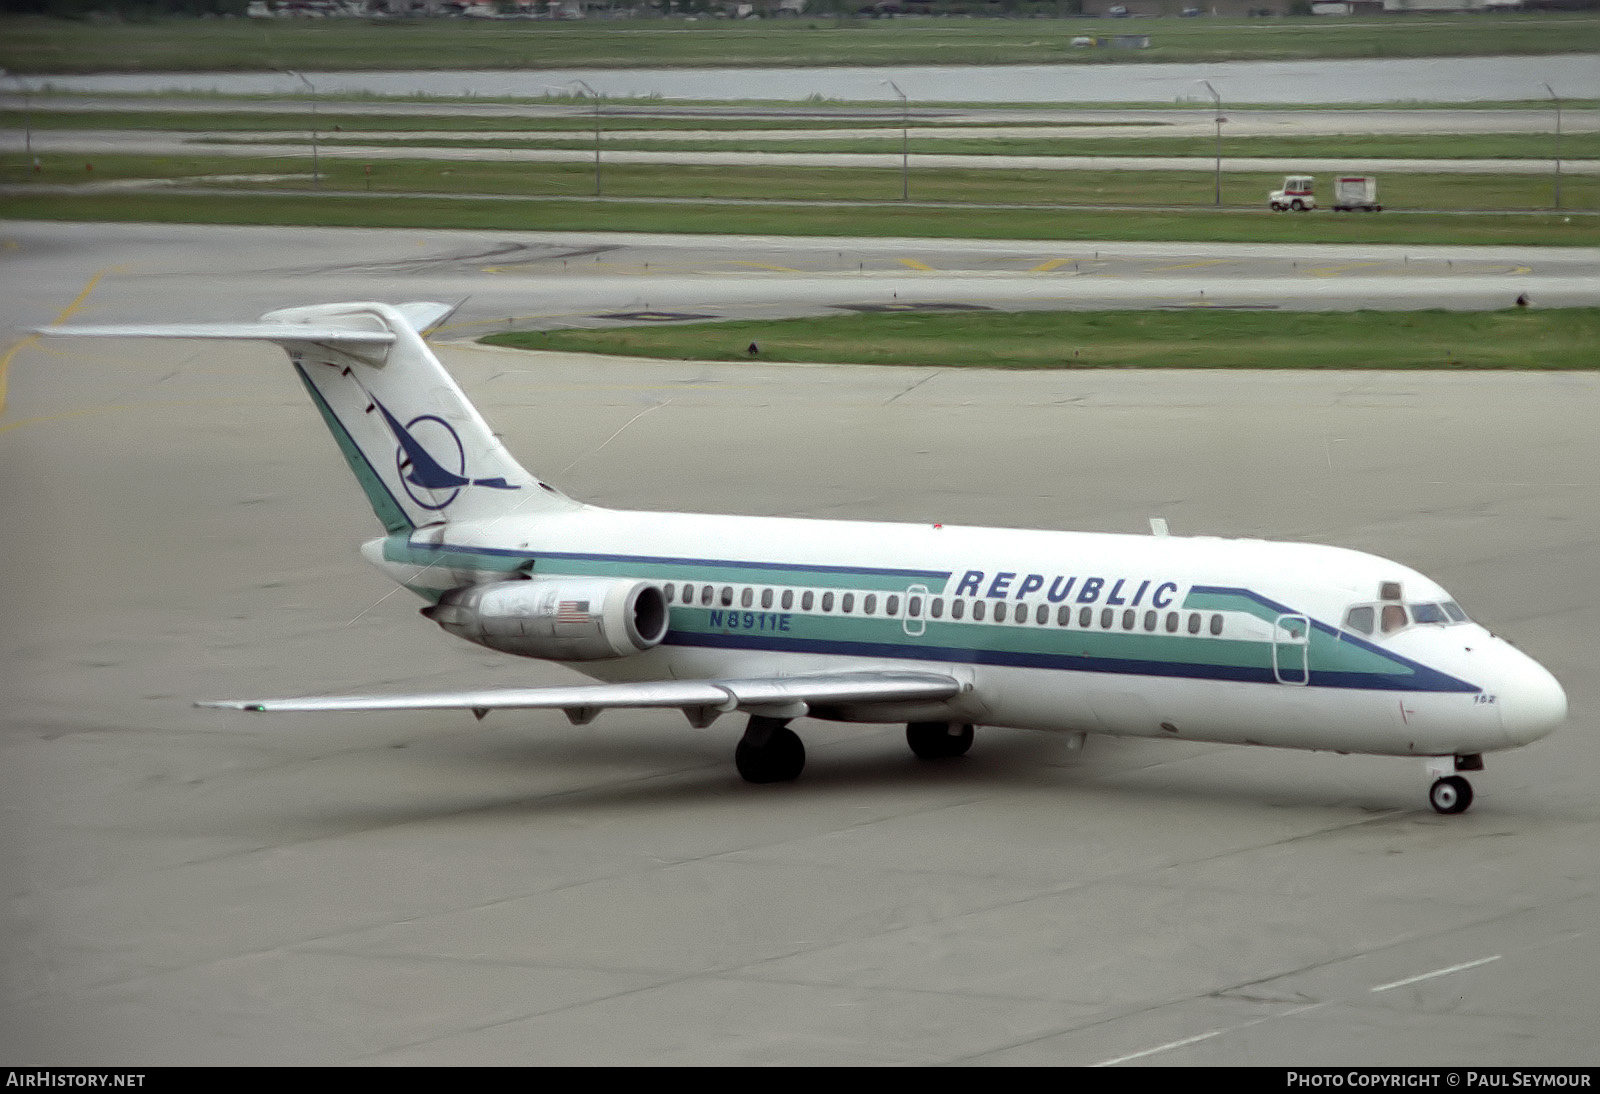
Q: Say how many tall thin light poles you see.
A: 6